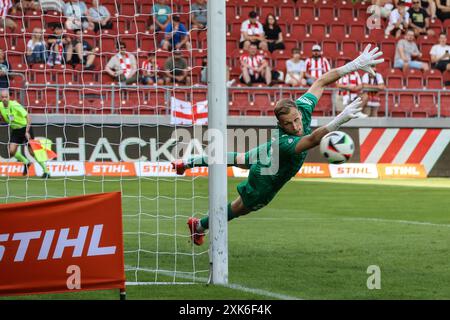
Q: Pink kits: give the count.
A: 0